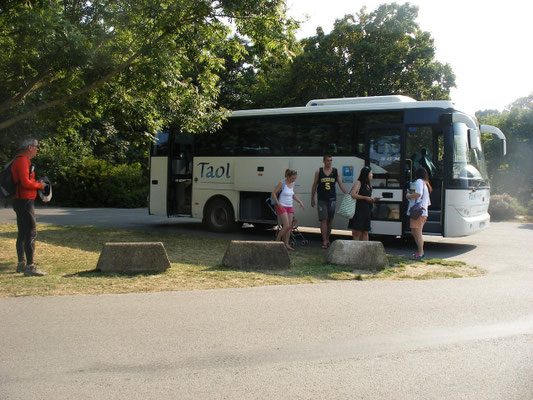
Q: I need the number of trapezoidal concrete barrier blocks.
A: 3